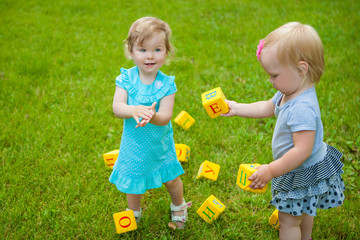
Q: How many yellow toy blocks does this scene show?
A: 9